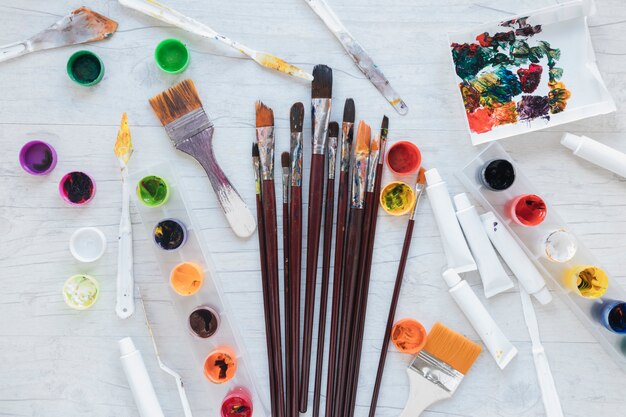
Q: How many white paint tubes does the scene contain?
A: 6